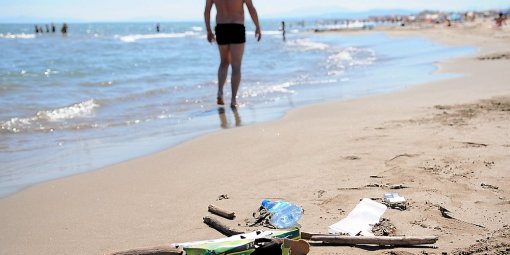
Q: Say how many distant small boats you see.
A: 0